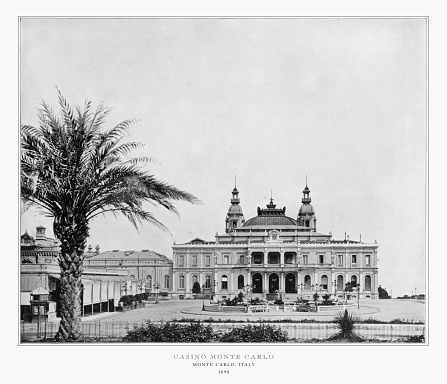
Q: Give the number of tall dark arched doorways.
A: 3